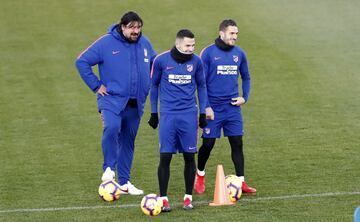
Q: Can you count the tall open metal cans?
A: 0